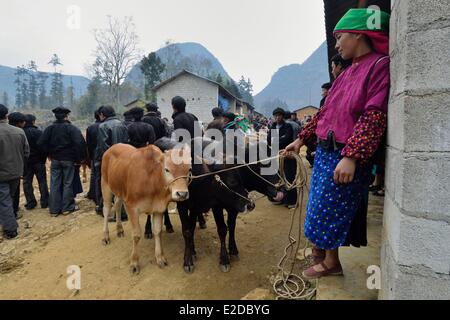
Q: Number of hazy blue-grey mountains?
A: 3